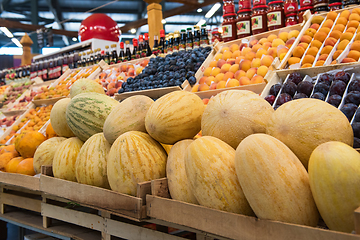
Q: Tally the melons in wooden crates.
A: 15